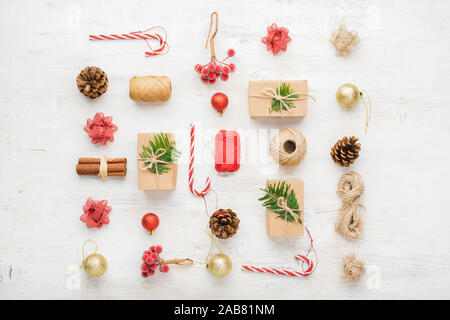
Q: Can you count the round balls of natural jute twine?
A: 1